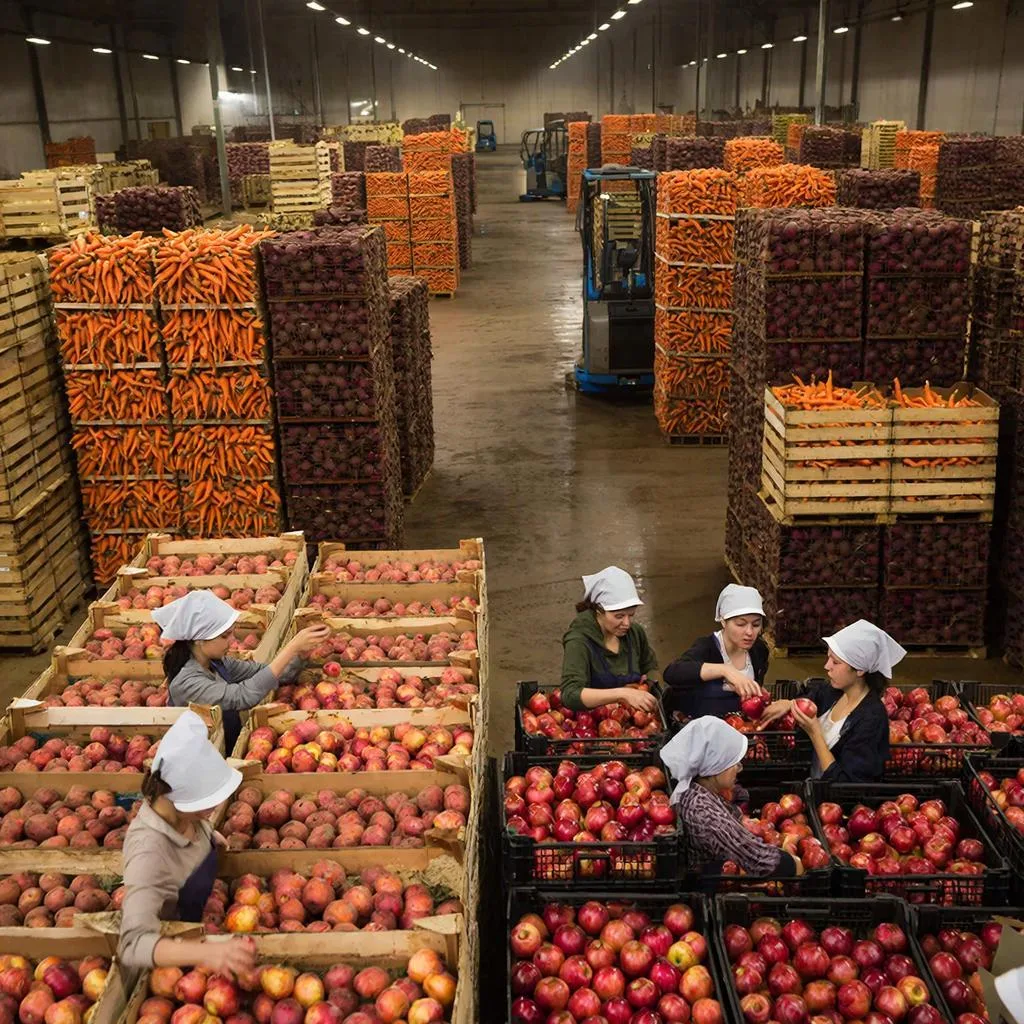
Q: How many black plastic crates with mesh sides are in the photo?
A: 11